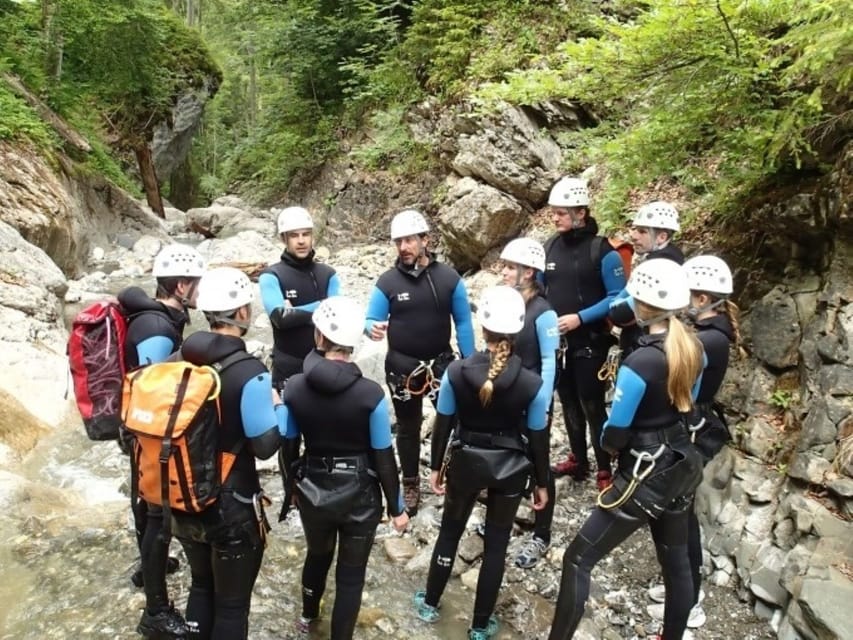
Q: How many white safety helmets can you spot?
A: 11